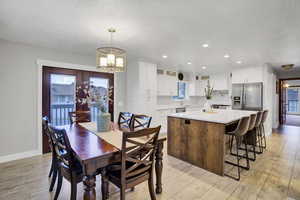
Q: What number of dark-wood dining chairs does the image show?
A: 6